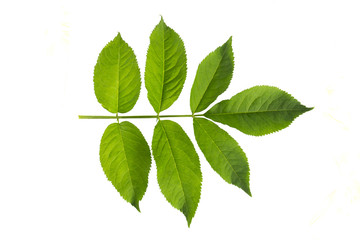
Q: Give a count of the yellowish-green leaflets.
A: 7